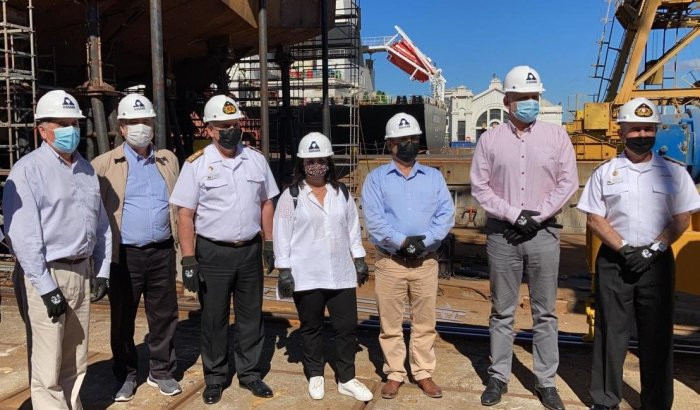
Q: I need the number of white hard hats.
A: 7